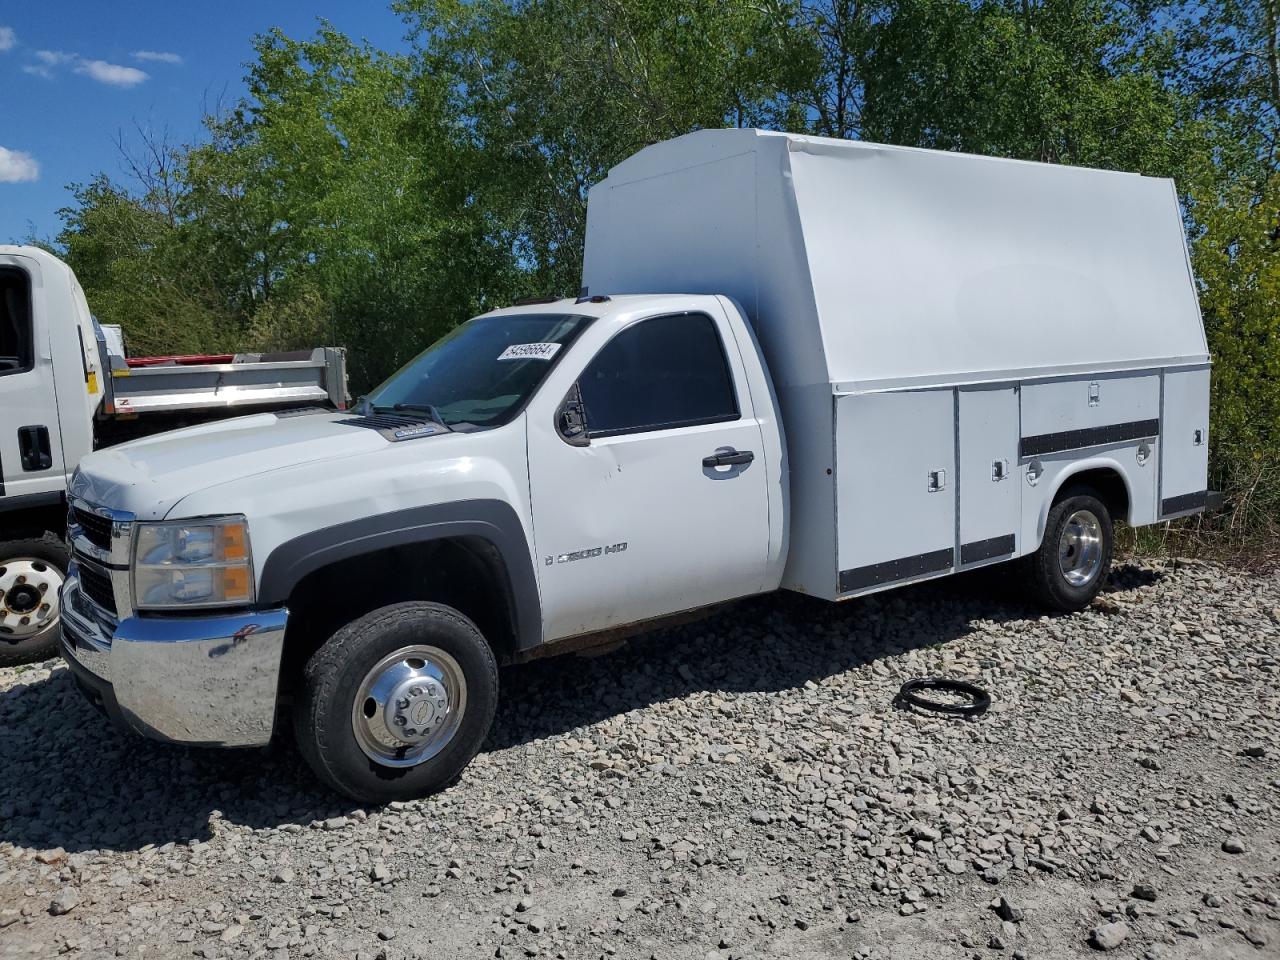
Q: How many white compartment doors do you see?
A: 4